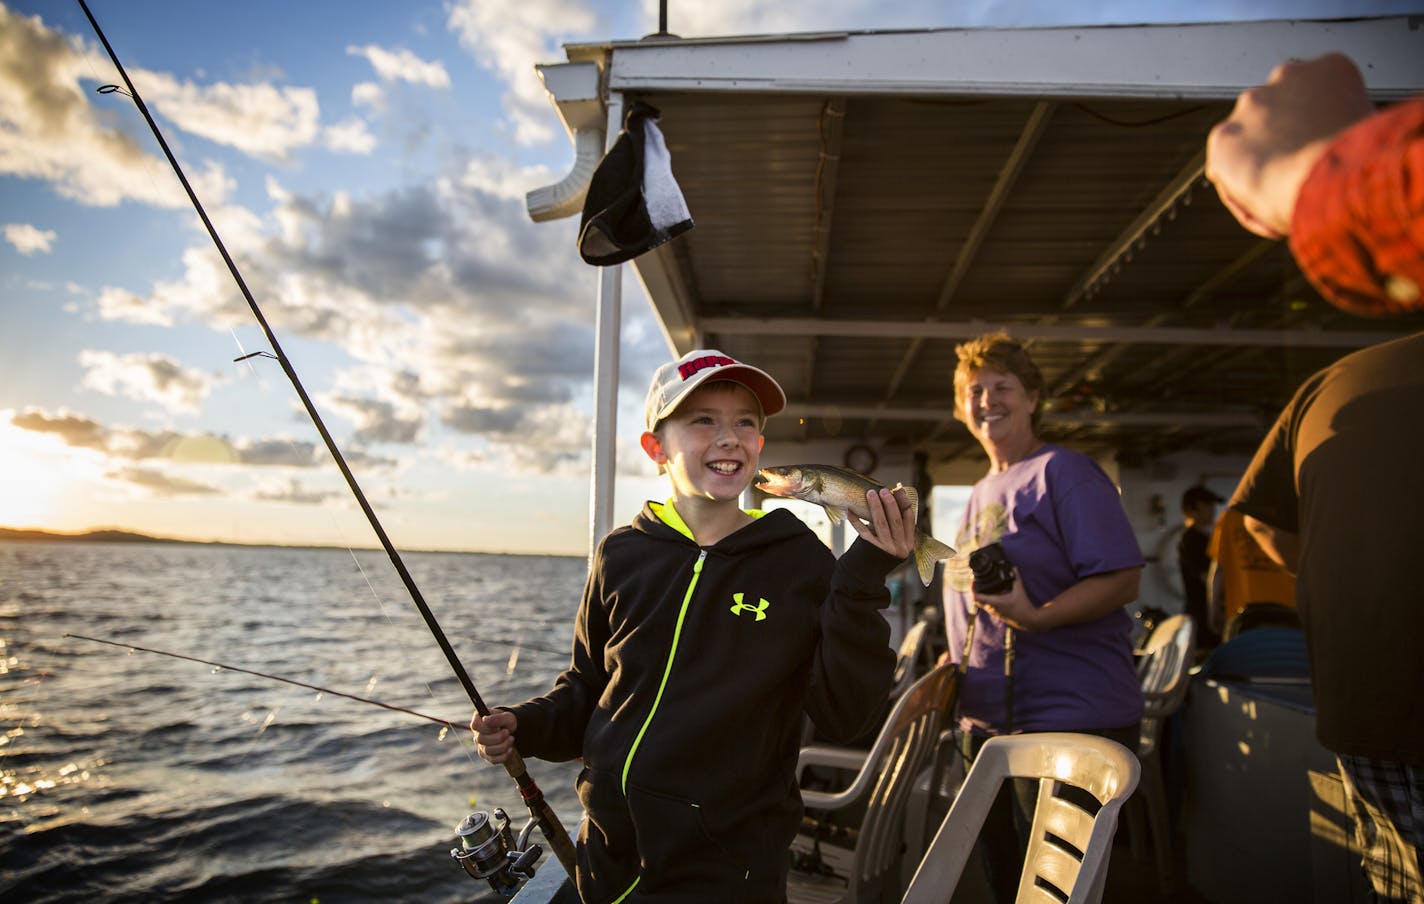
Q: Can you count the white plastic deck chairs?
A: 4